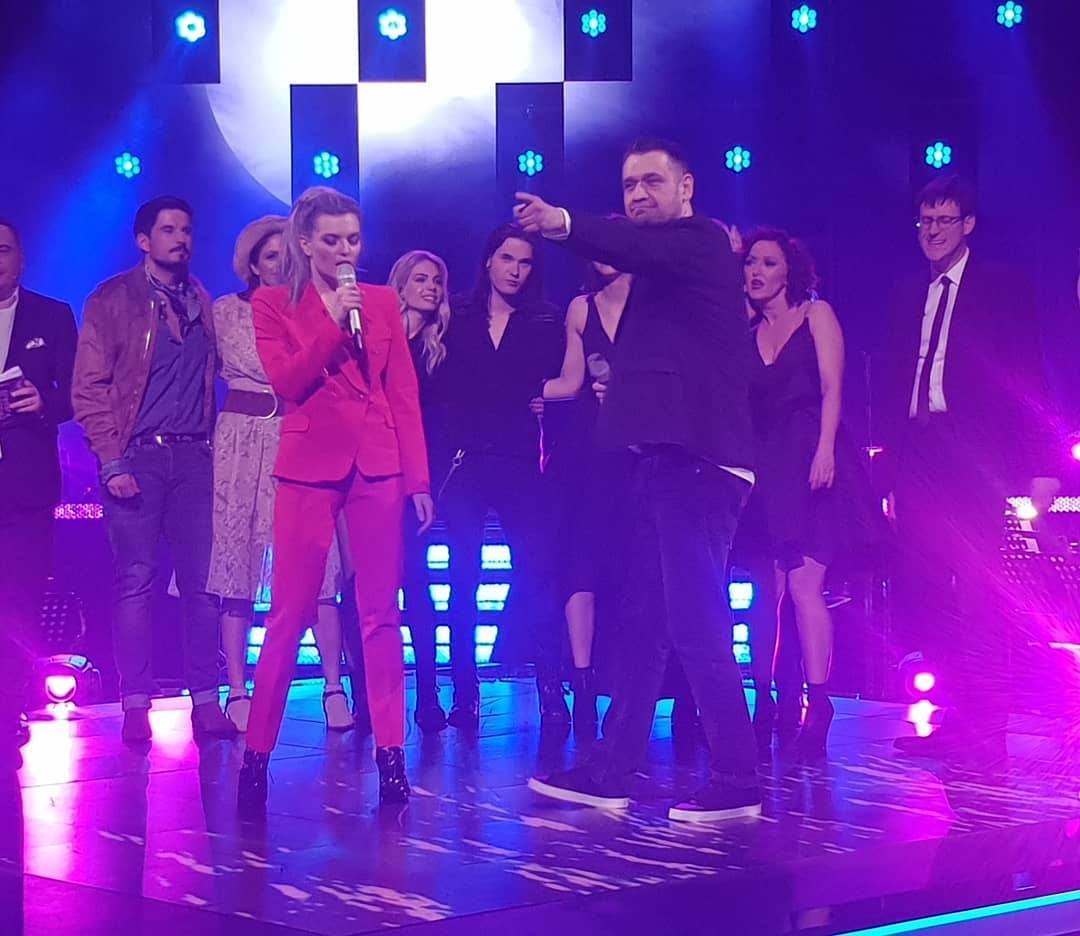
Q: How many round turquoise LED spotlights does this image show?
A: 10